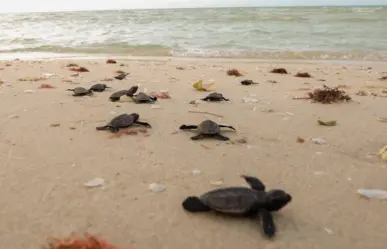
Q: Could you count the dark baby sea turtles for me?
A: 10